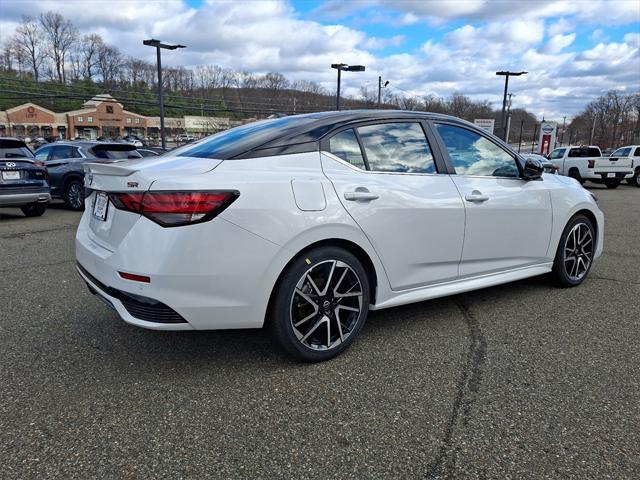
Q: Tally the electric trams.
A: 0